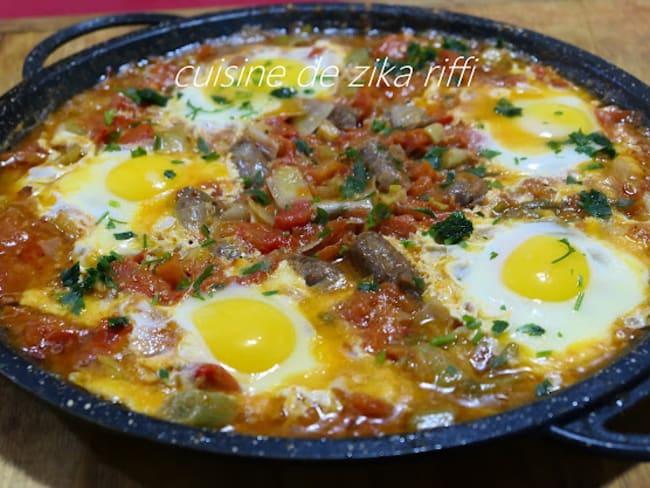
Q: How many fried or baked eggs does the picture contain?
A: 5